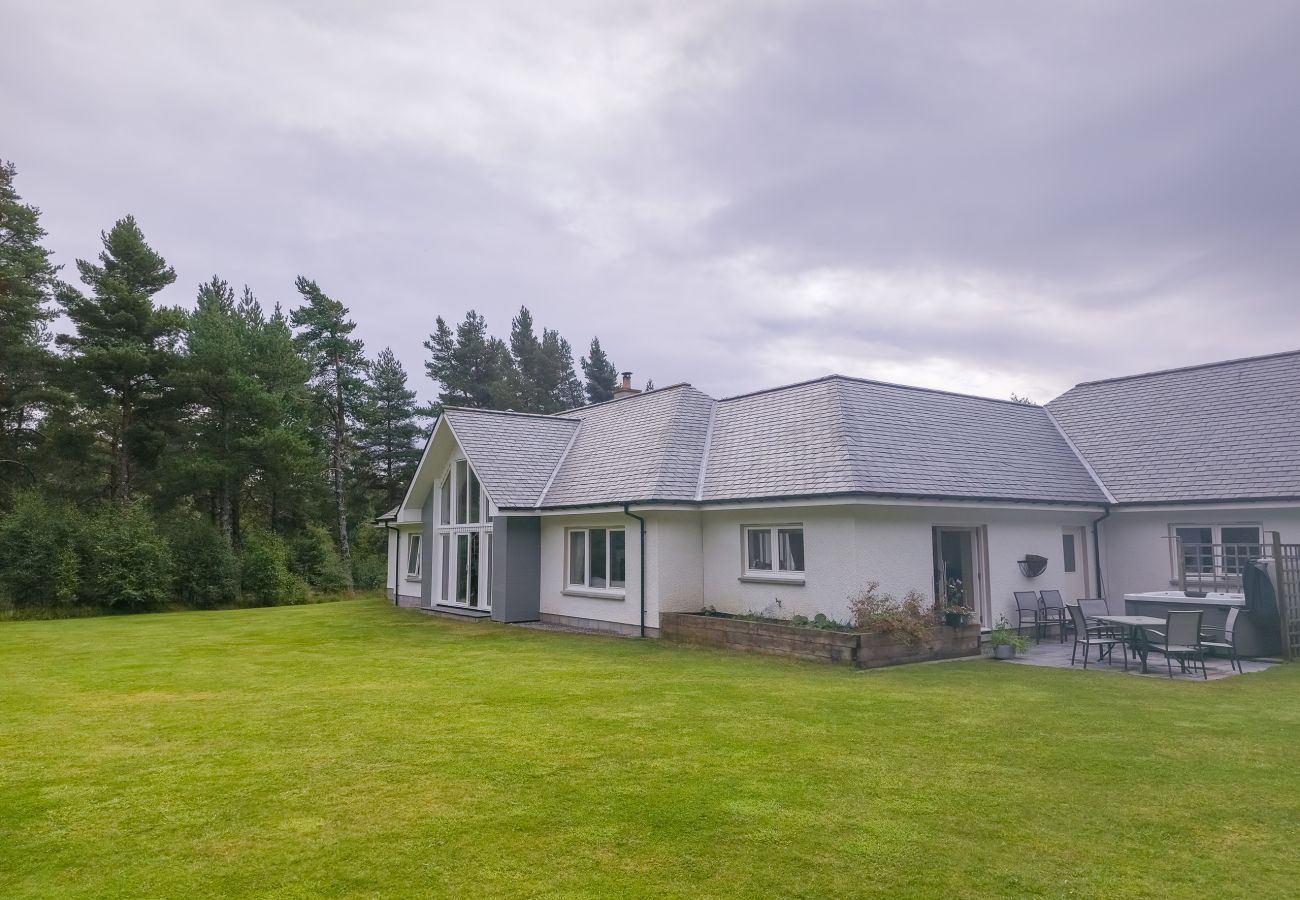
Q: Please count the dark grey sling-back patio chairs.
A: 6